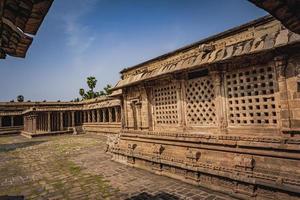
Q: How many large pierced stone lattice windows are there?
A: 3